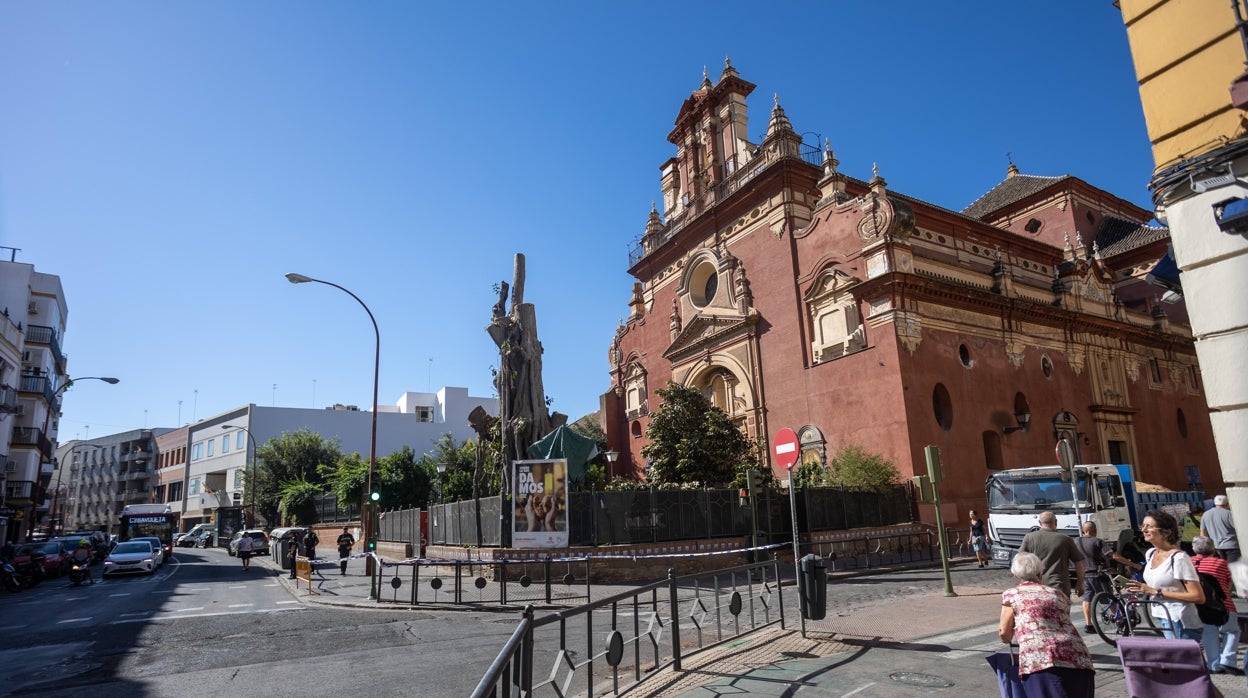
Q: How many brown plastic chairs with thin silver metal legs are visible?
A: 0